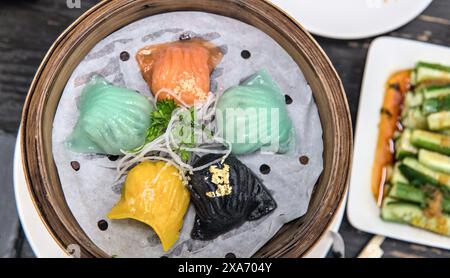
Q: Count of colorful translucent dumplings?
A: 5